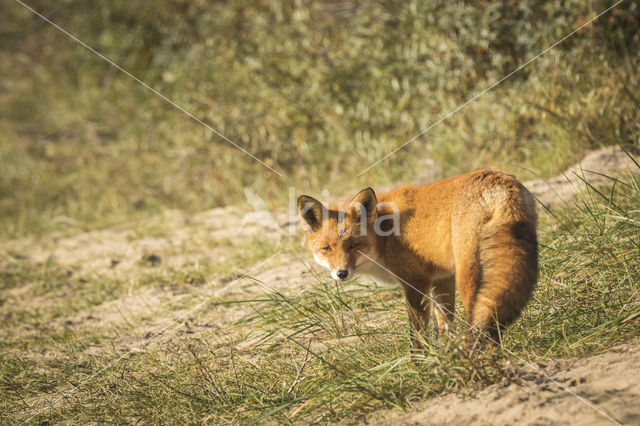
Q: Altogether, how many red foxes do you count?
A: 1